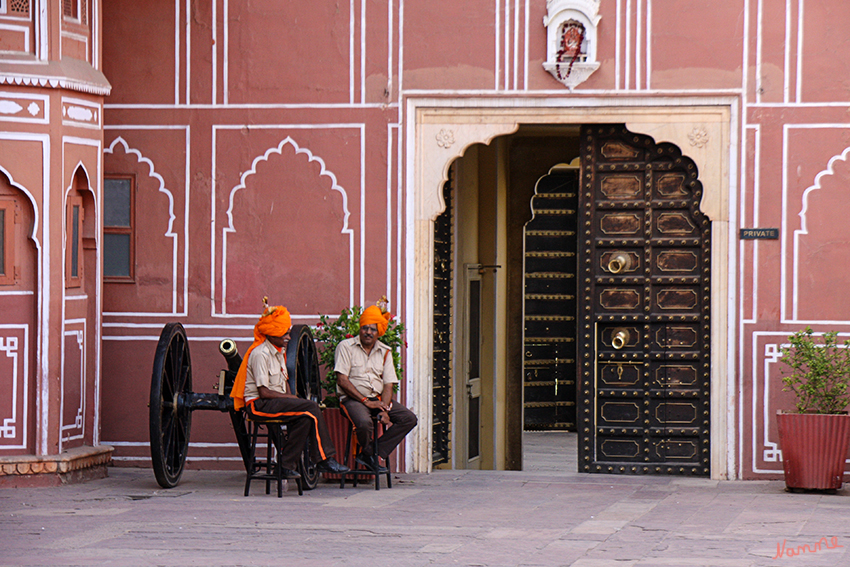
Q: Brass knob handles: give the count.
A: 2